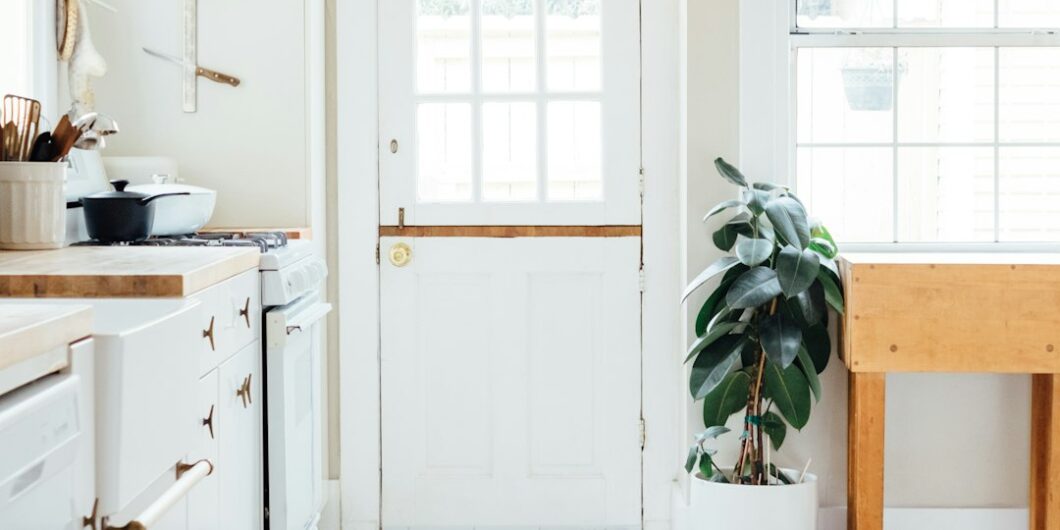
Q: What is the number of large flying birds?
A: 0